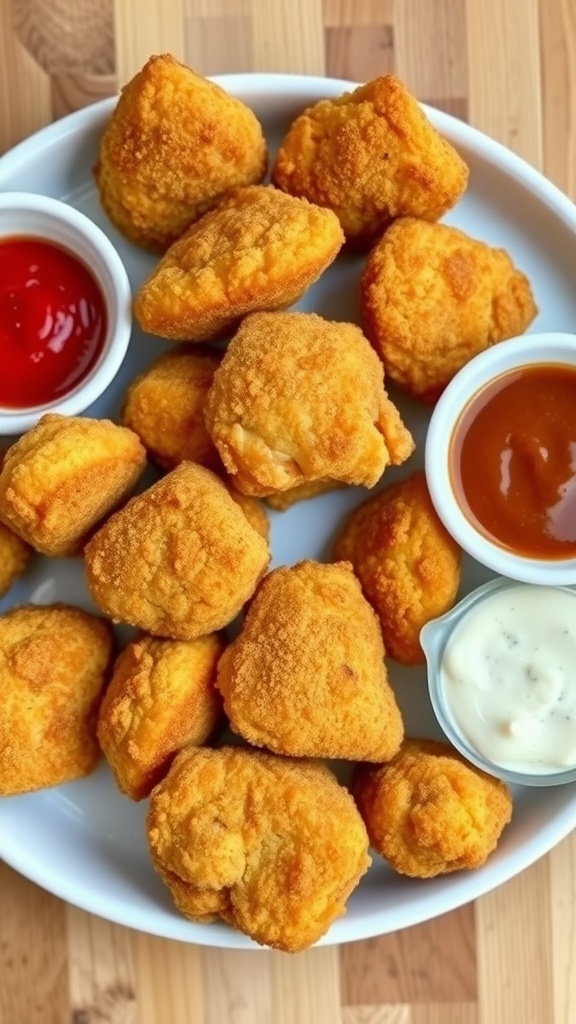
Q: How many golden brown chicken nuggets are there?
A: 15